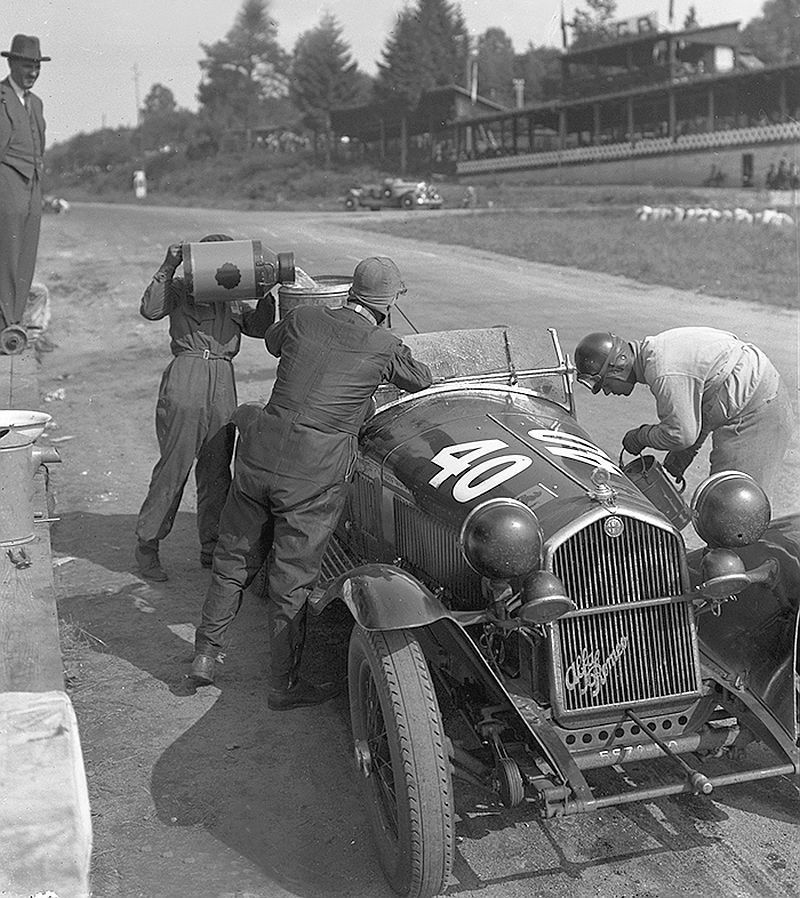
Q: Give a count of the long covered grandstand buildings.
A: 1